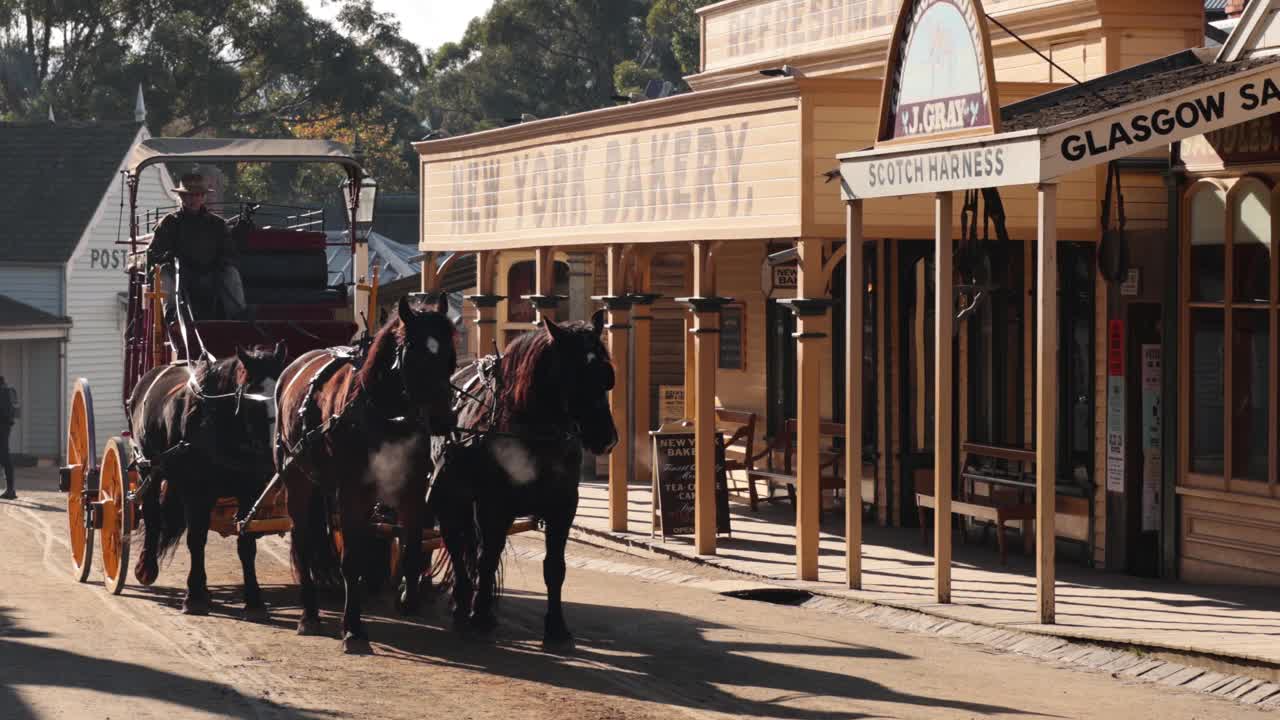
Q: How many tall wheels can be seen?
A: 2